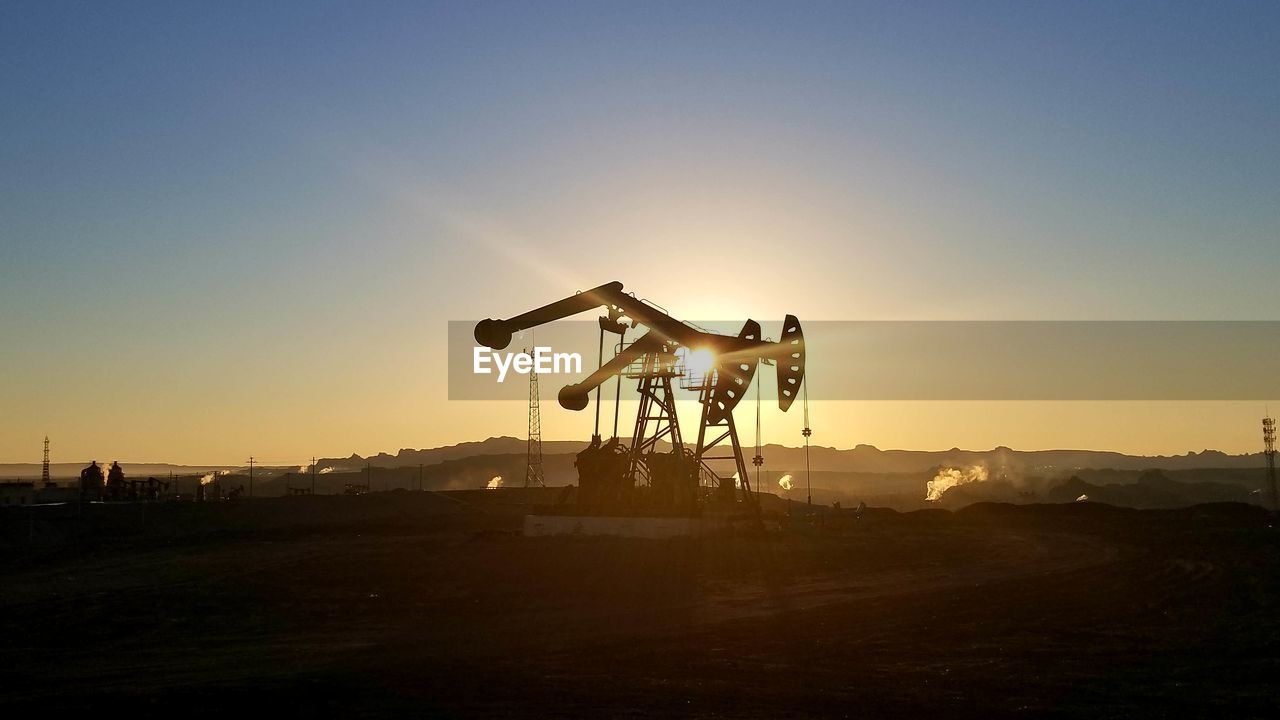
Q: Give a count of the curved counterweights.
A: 2